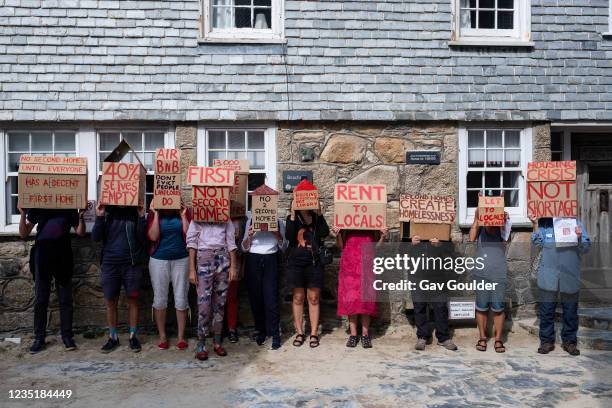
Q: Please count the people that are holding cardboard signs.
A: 11